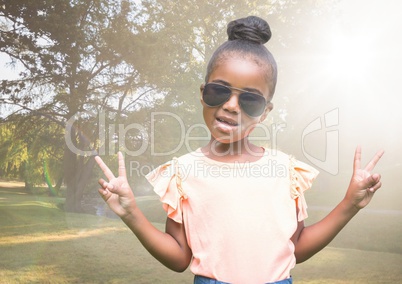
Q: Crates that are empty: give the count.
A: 0